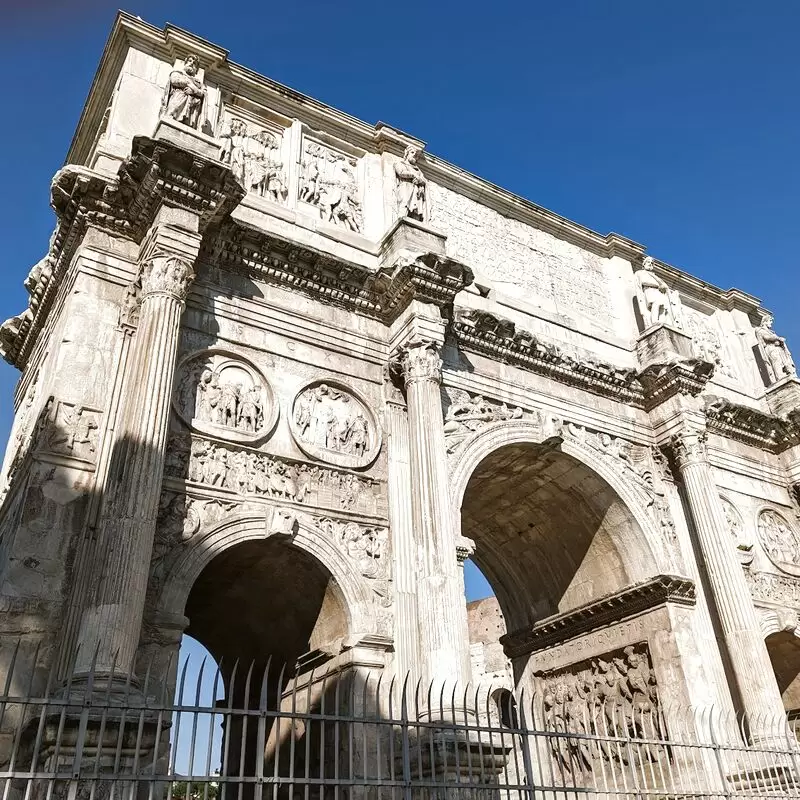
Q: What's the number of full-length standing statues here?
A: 4